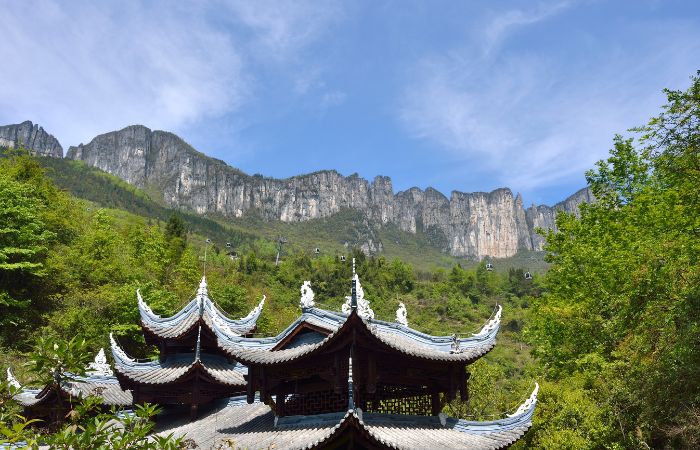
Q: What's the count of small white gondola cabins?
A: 6